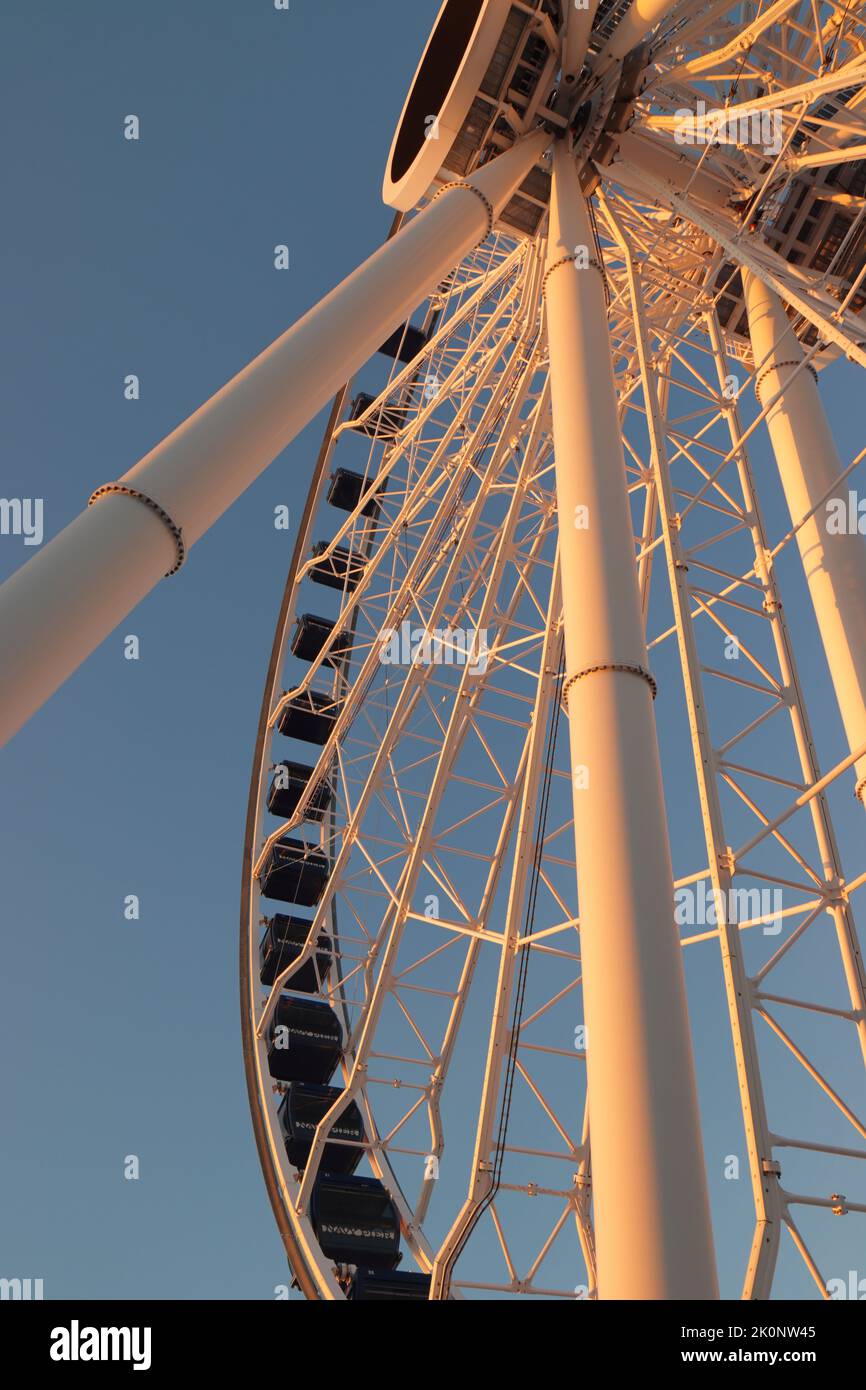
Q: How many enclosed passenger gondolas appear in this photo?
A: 13